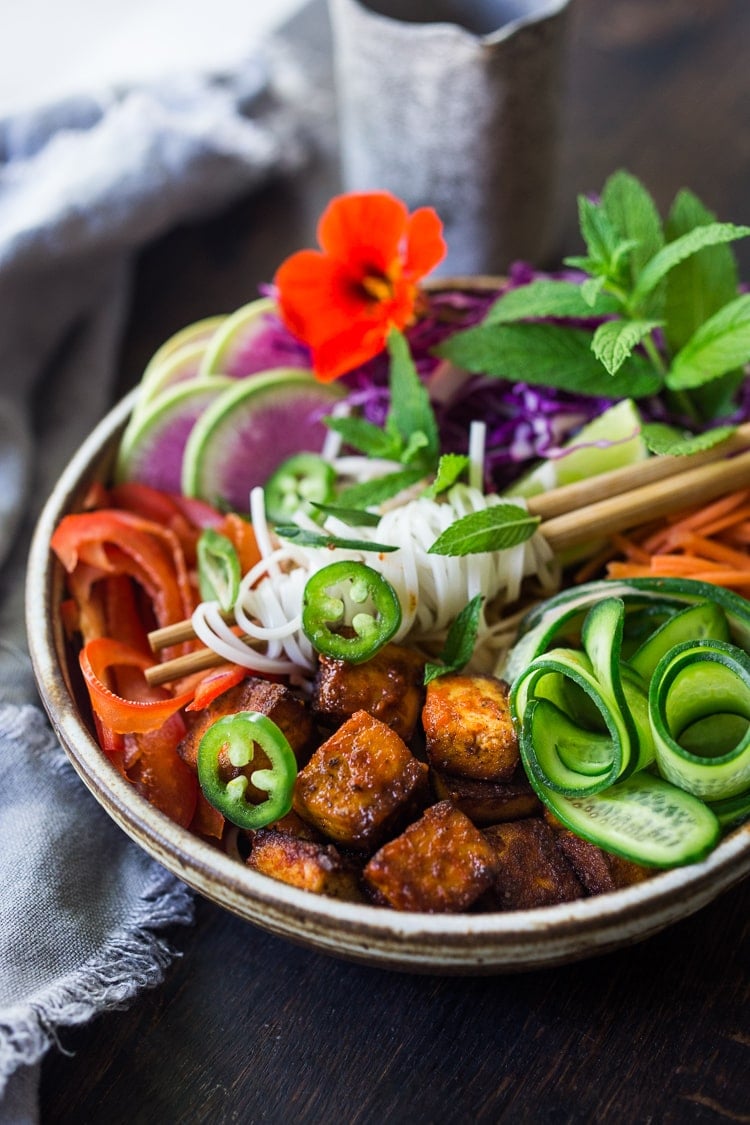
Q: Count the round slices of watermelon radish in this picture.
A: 5